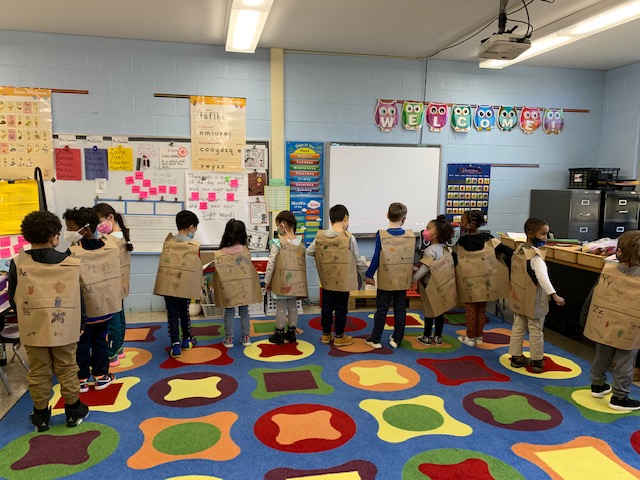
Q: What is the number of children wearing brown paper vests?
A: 12